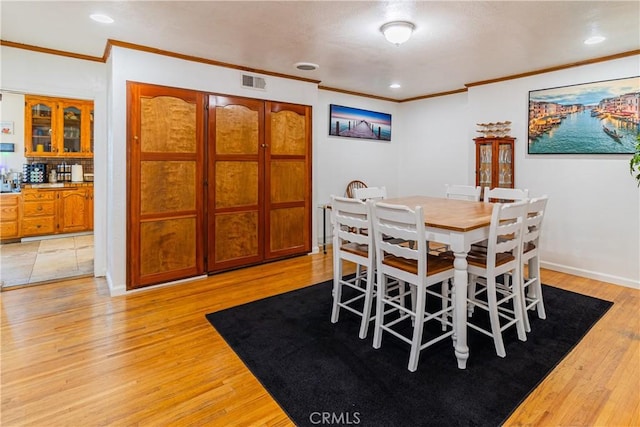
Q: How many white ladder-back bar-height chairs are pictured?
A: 7